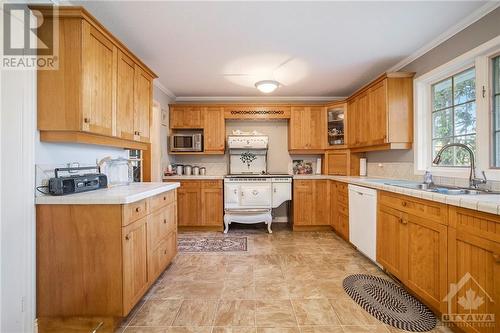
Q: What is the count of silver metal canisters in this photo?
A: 4